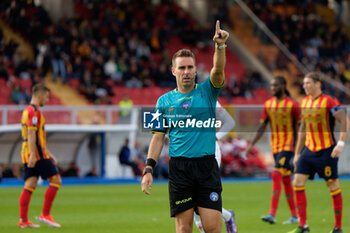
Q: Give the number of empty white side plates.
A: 0